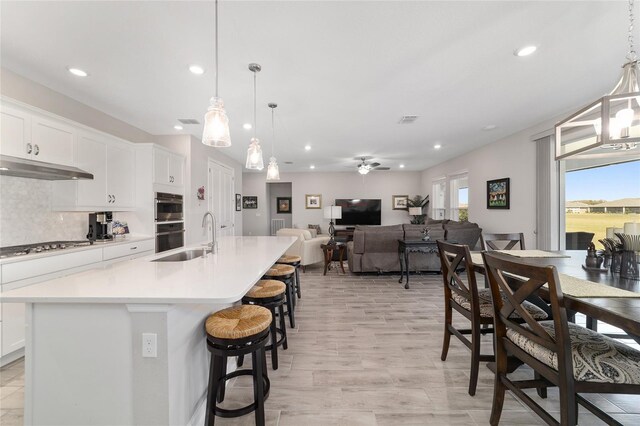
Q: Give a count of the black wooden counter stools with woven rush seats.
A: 4